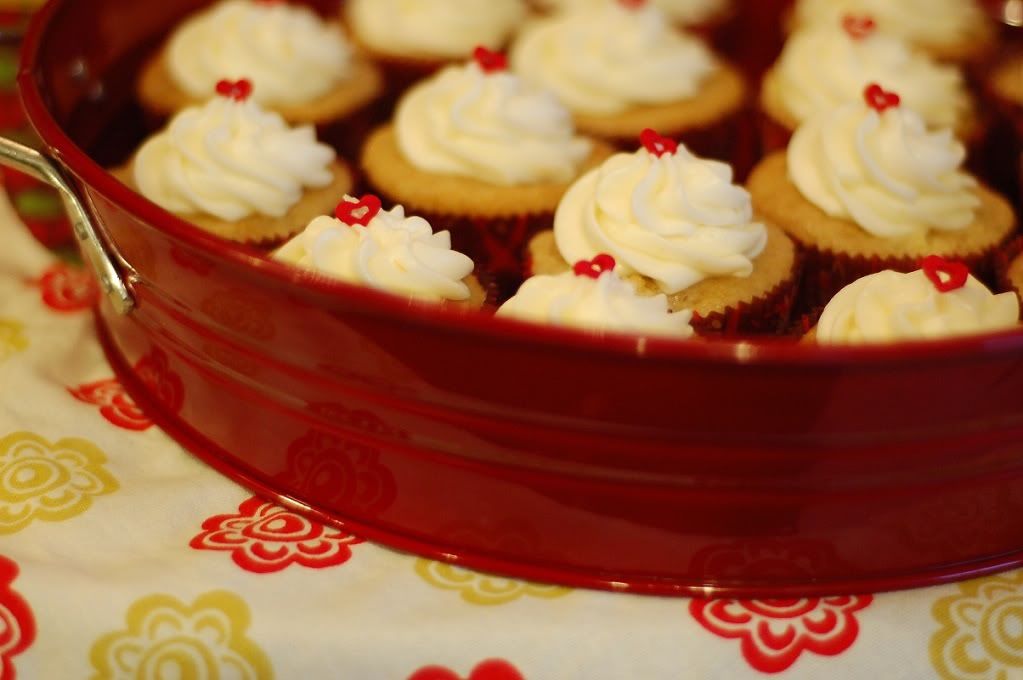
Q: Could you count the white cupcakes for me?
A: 13